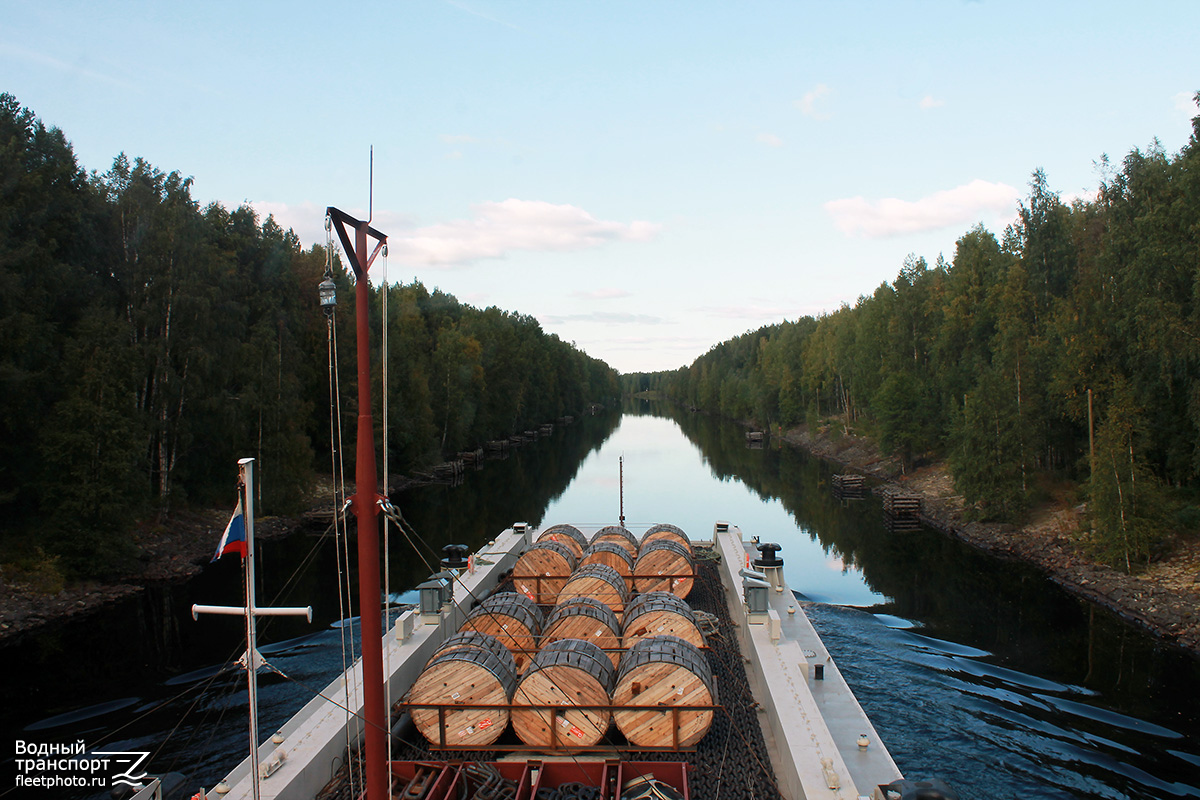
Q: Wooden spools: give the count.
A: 13